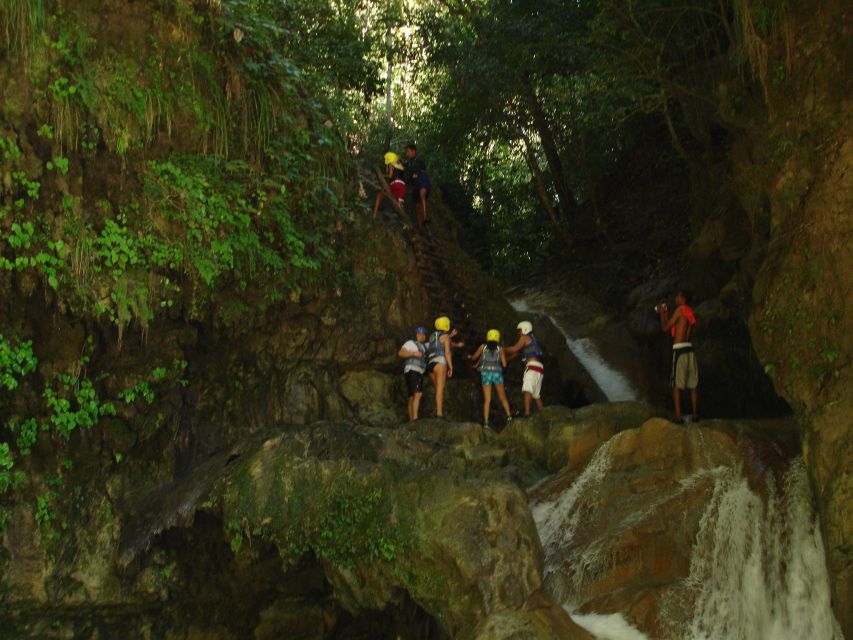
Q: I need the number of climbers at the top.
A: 2